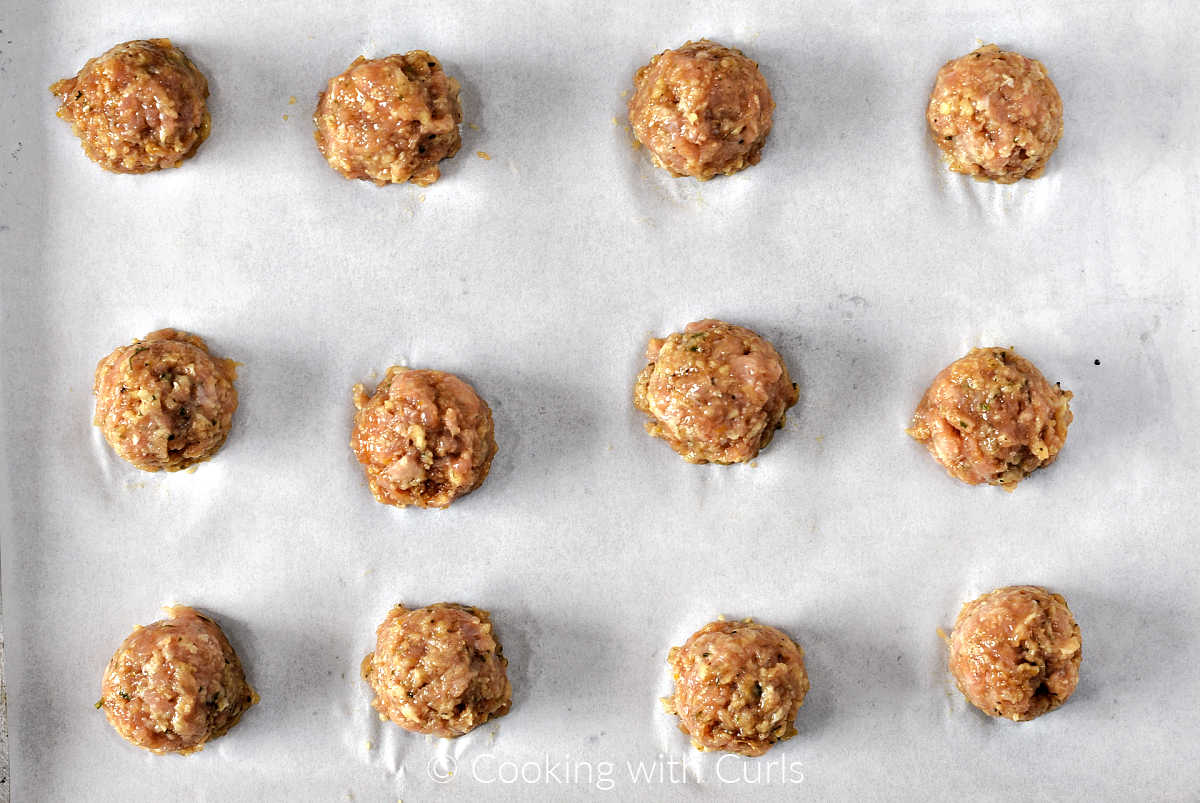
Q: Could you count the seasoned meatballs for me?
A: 12